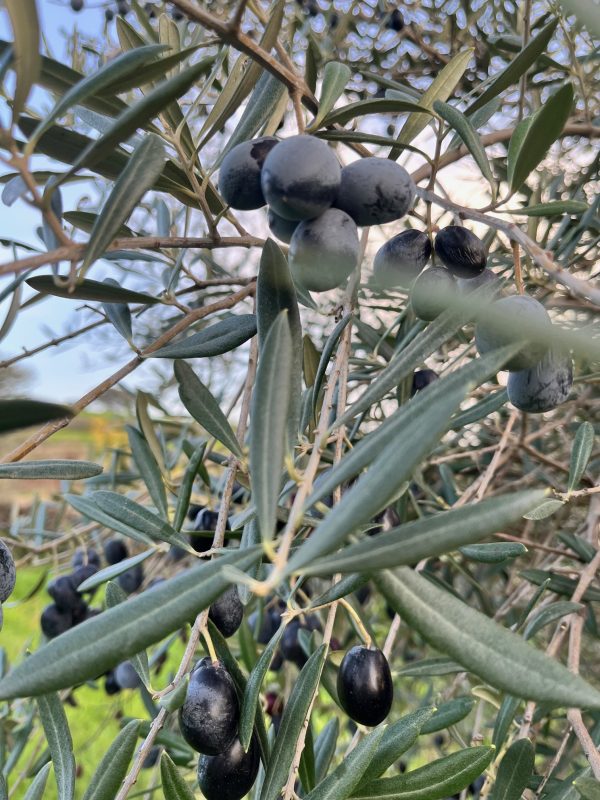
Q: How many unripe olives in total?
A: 0